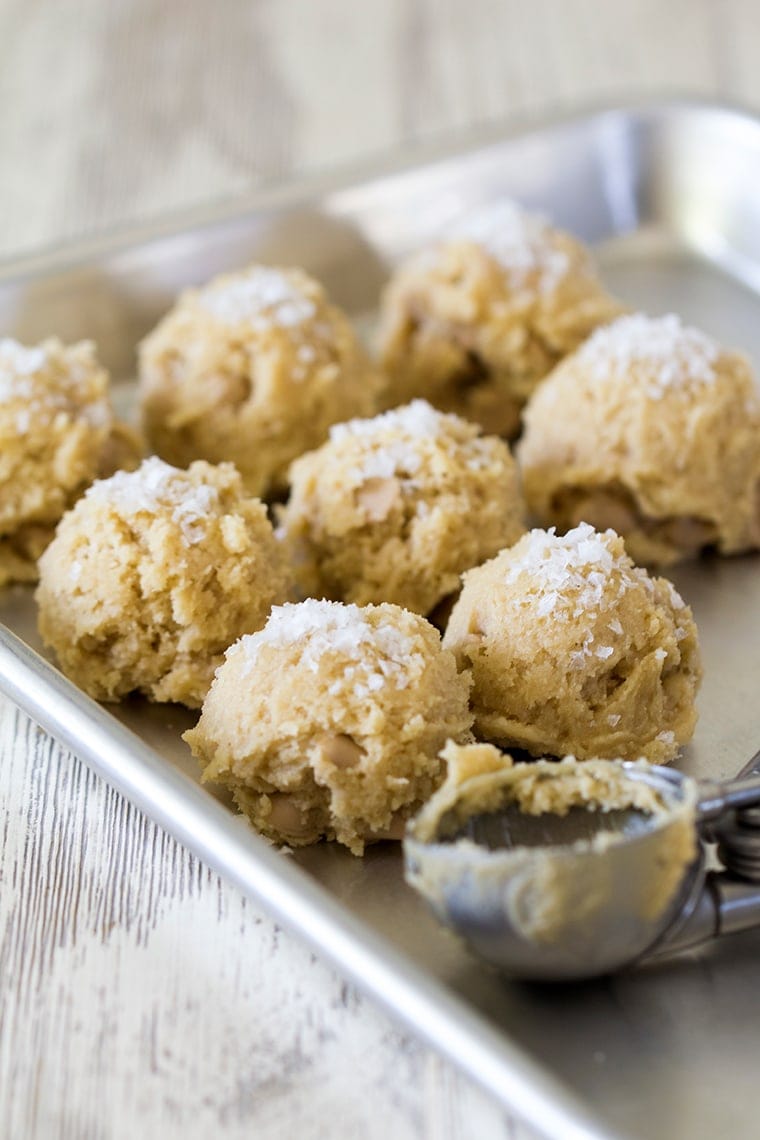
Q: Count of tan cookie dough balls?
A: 8